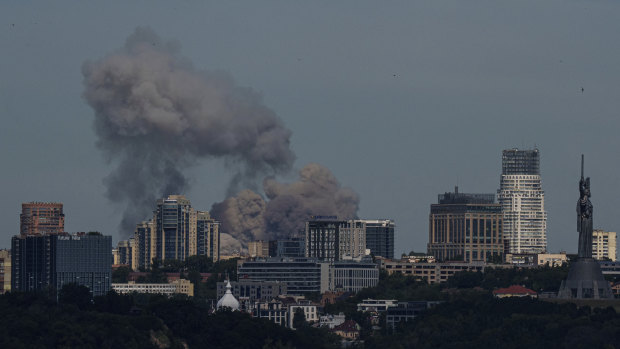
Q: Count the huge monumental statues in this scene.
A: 1